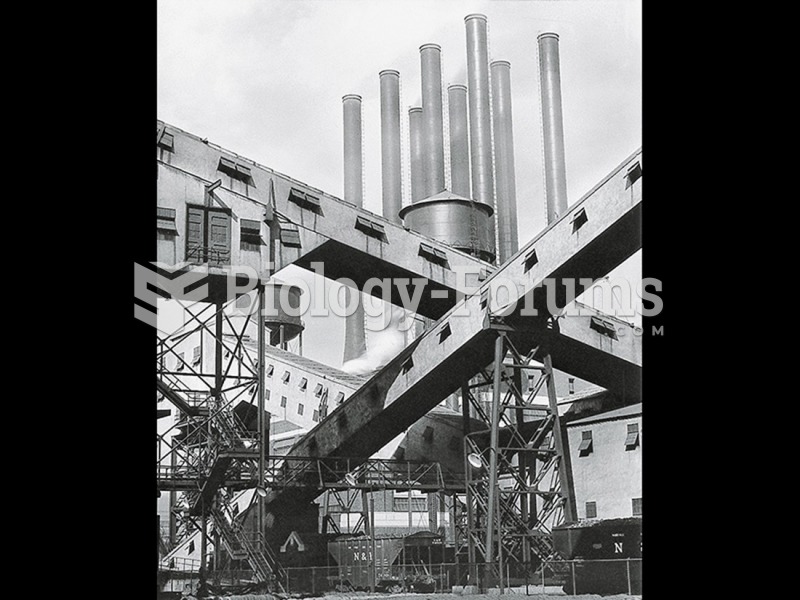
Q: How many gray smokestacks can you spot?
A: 8